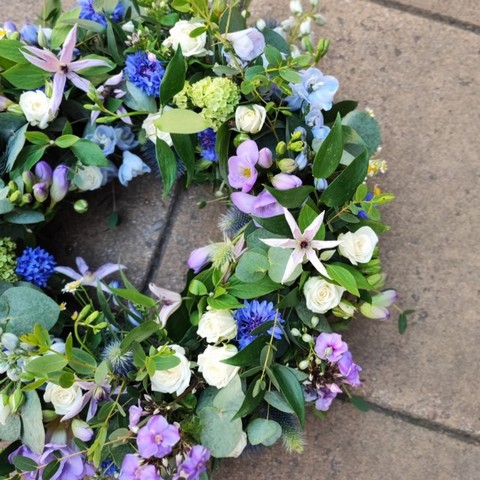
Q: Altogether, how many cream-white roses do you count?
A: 11